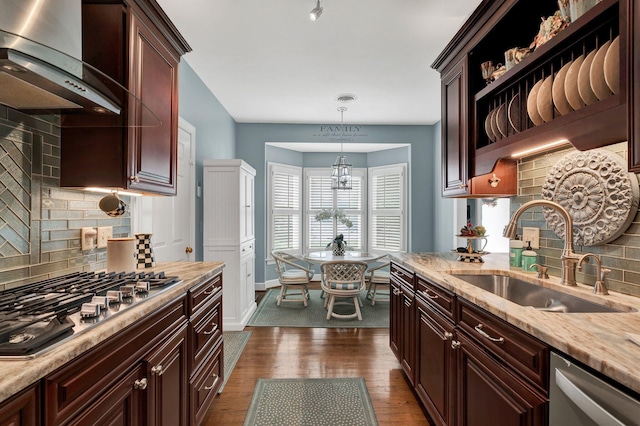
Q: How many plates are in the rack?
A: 11